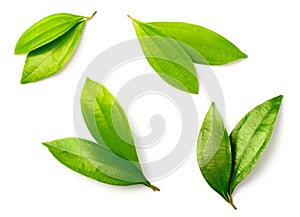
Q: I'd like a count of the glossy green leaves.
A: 8